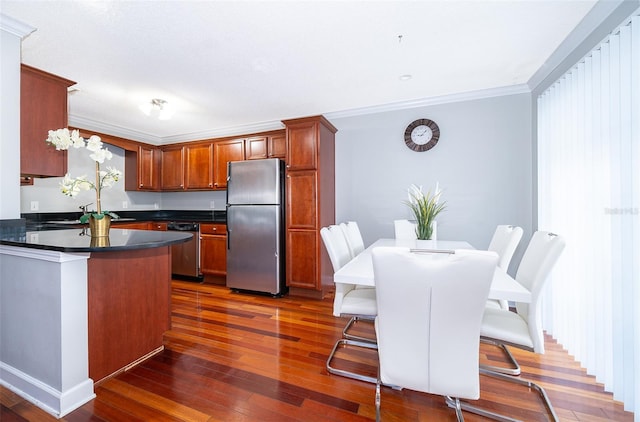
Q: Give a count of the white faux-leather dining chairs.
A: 6